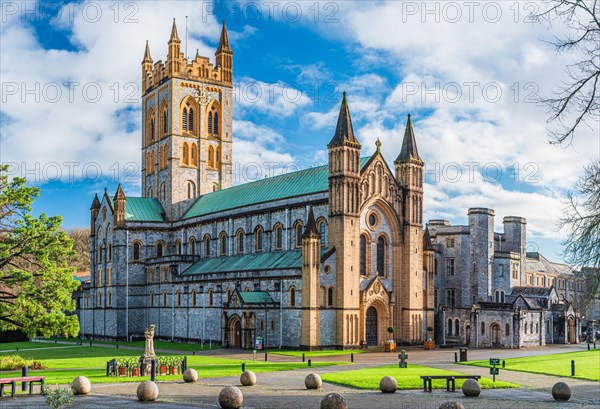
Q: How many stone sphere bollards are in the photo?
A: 11